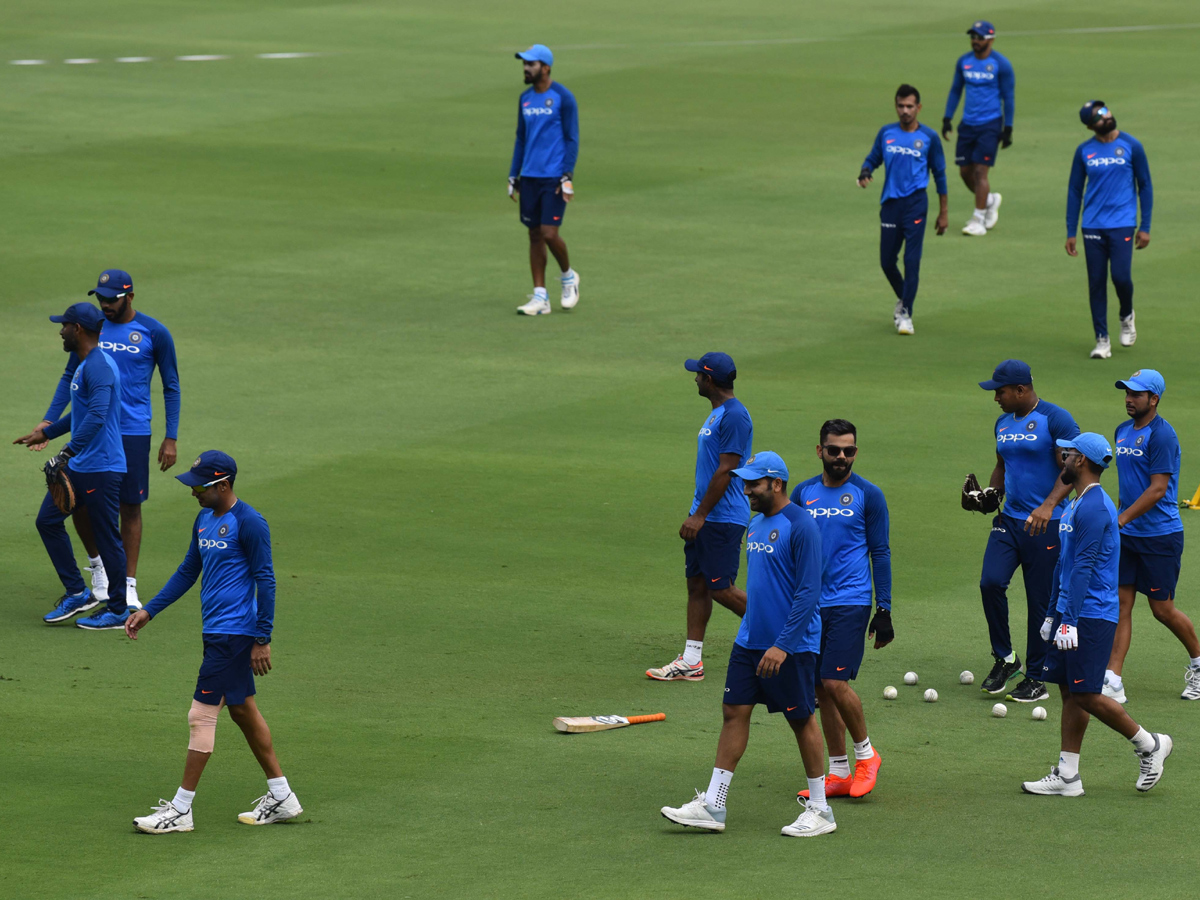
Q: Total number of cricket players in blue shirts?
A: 13